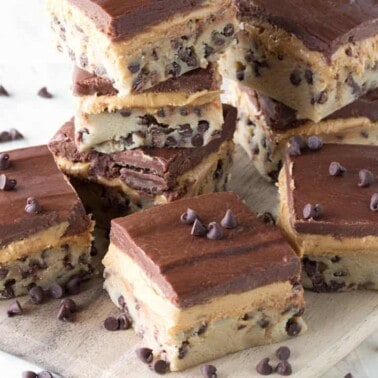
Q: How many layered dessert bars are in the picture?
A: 8